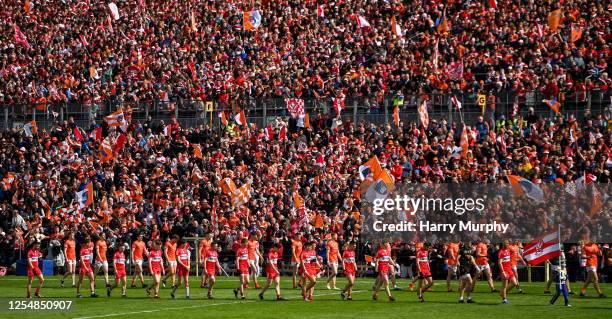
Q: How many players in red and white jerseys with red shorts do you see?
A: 14